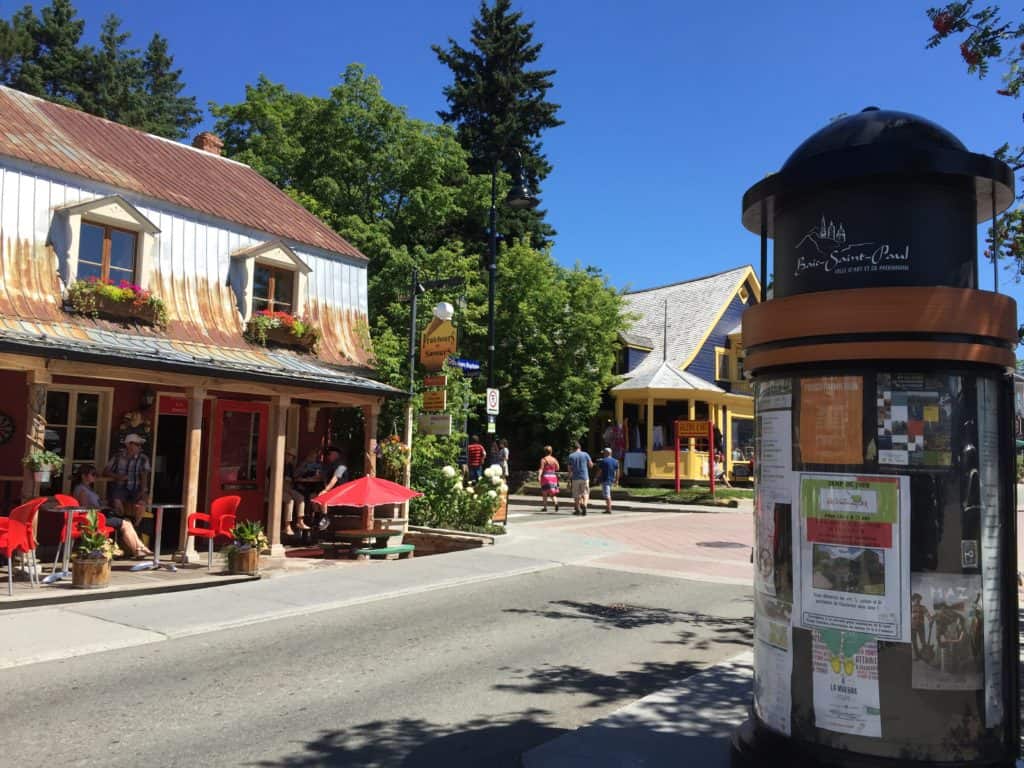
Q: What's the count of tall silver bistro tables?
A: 2